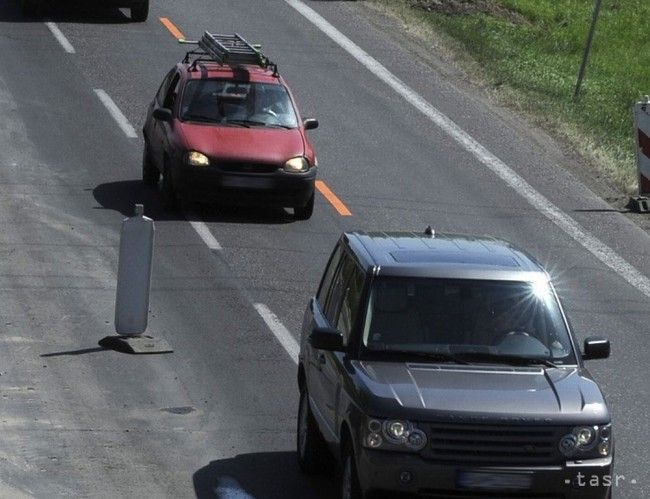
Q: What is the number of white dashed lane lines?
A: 4